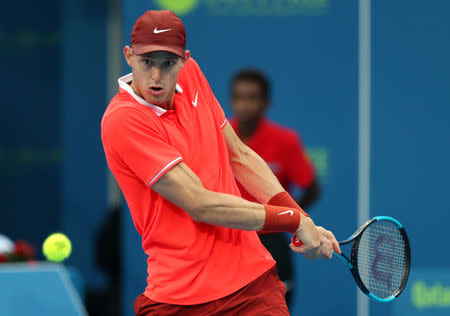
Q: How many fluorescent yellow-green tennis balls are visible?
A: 1